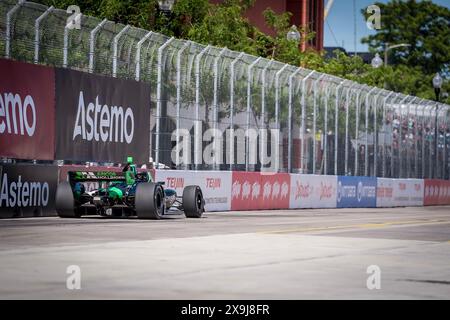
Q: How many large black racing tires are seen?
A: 3